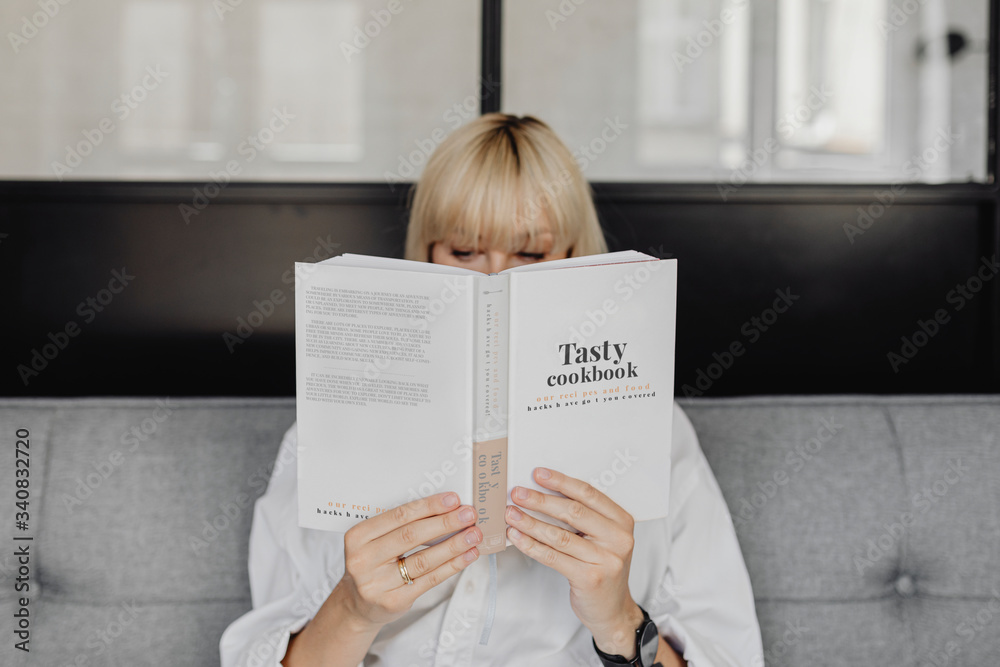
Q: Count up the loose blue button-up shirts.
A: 0